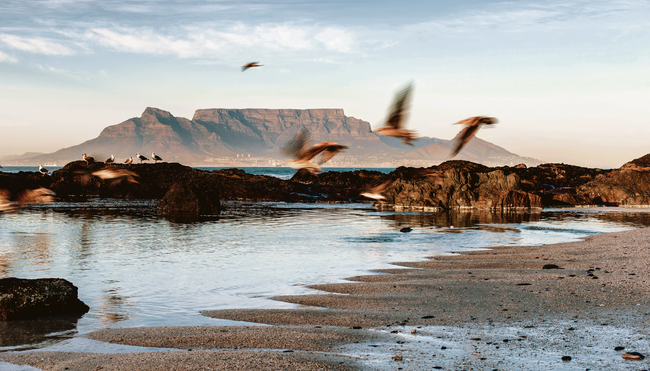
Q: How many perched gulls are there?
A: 6